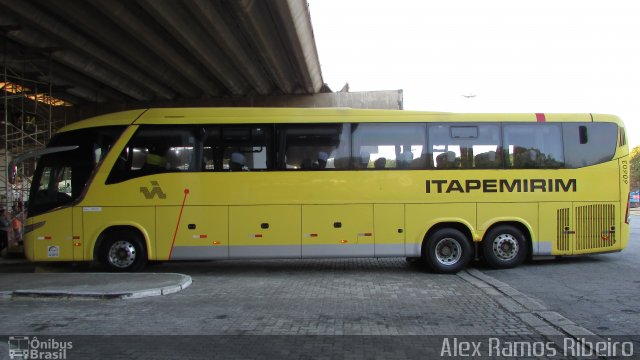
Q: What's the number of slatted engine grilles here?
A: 2